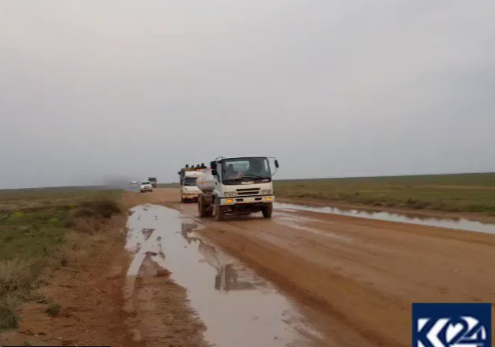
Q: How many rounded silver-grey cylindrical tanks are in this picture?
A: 1